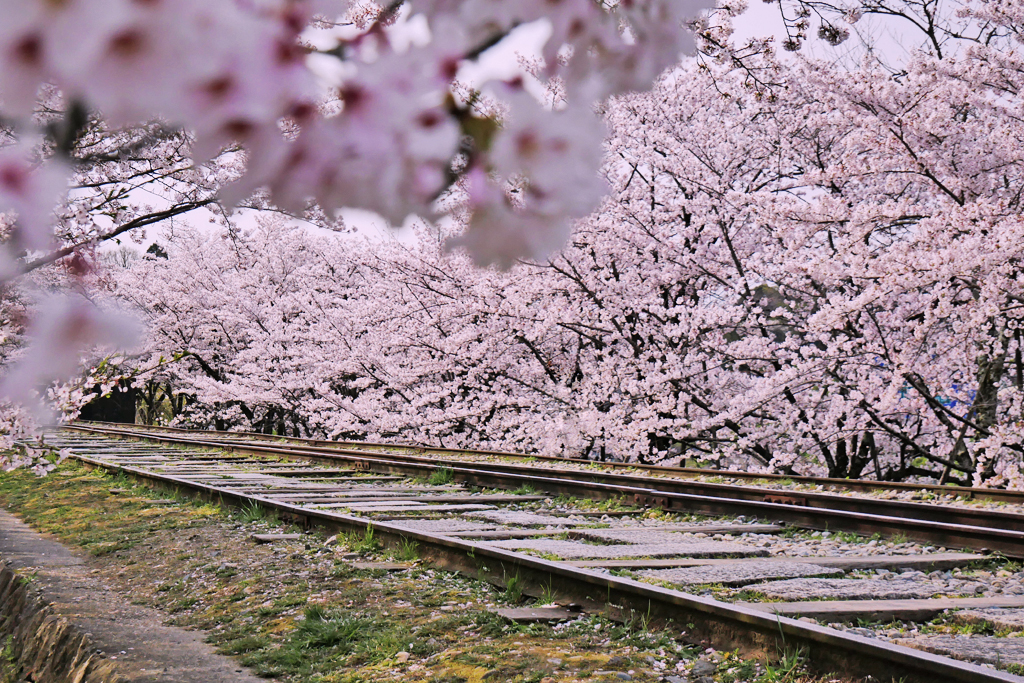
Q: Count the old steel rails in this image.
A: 4